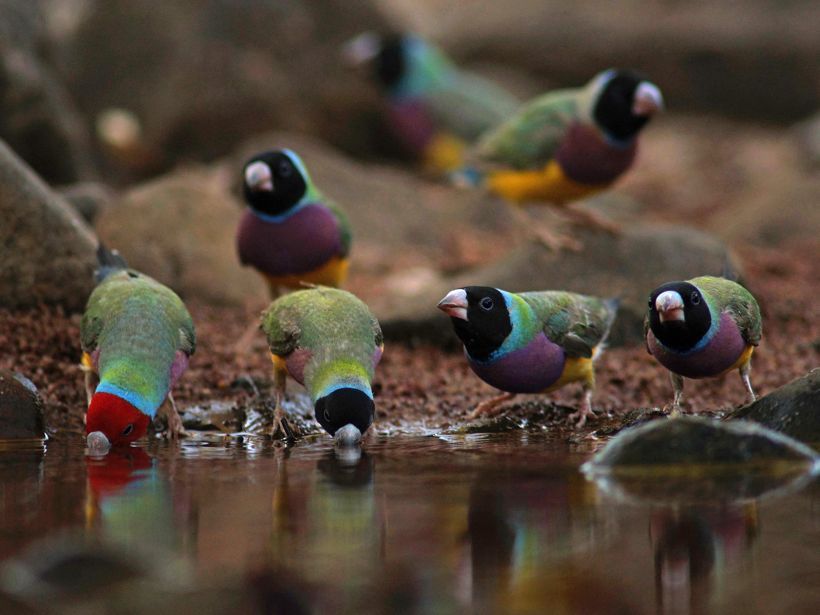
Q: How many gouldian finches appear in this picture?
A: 7